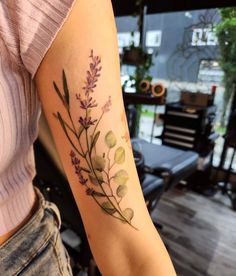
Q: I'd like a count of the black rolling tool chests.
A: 1